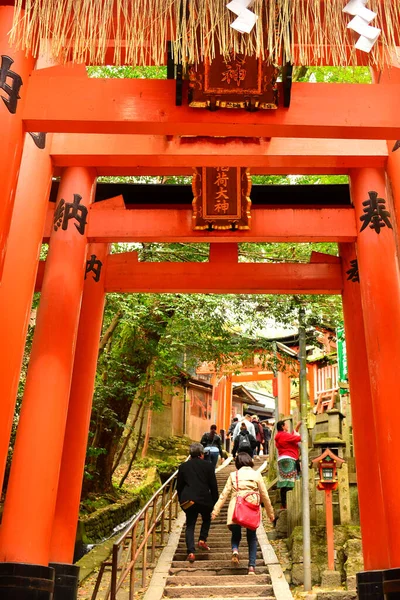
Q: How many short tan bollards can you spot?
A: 0